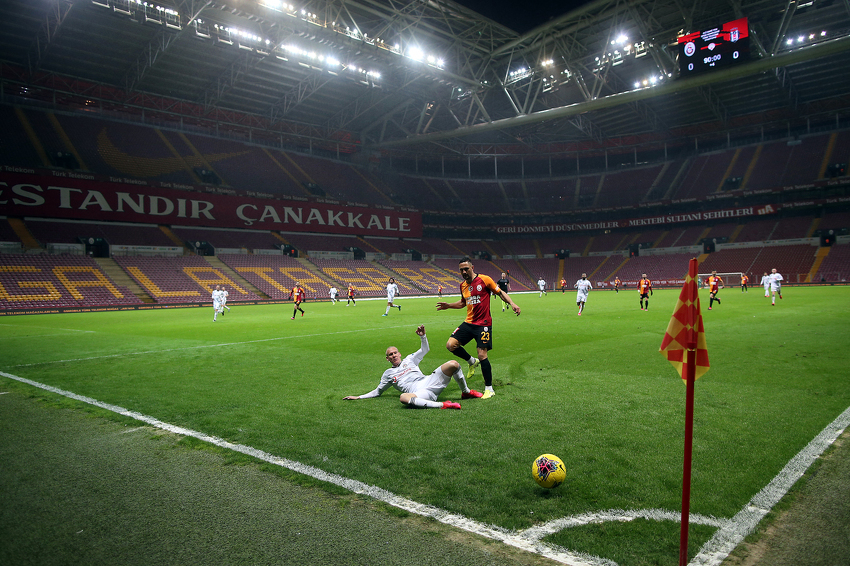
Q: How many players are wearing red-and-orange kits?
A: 9